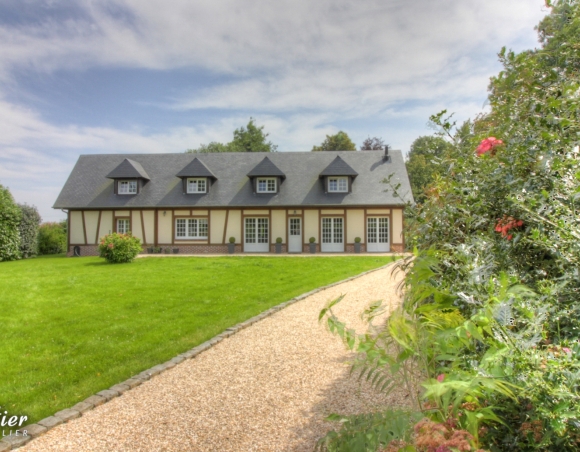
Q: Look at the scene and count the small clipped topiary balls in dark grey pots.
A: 4